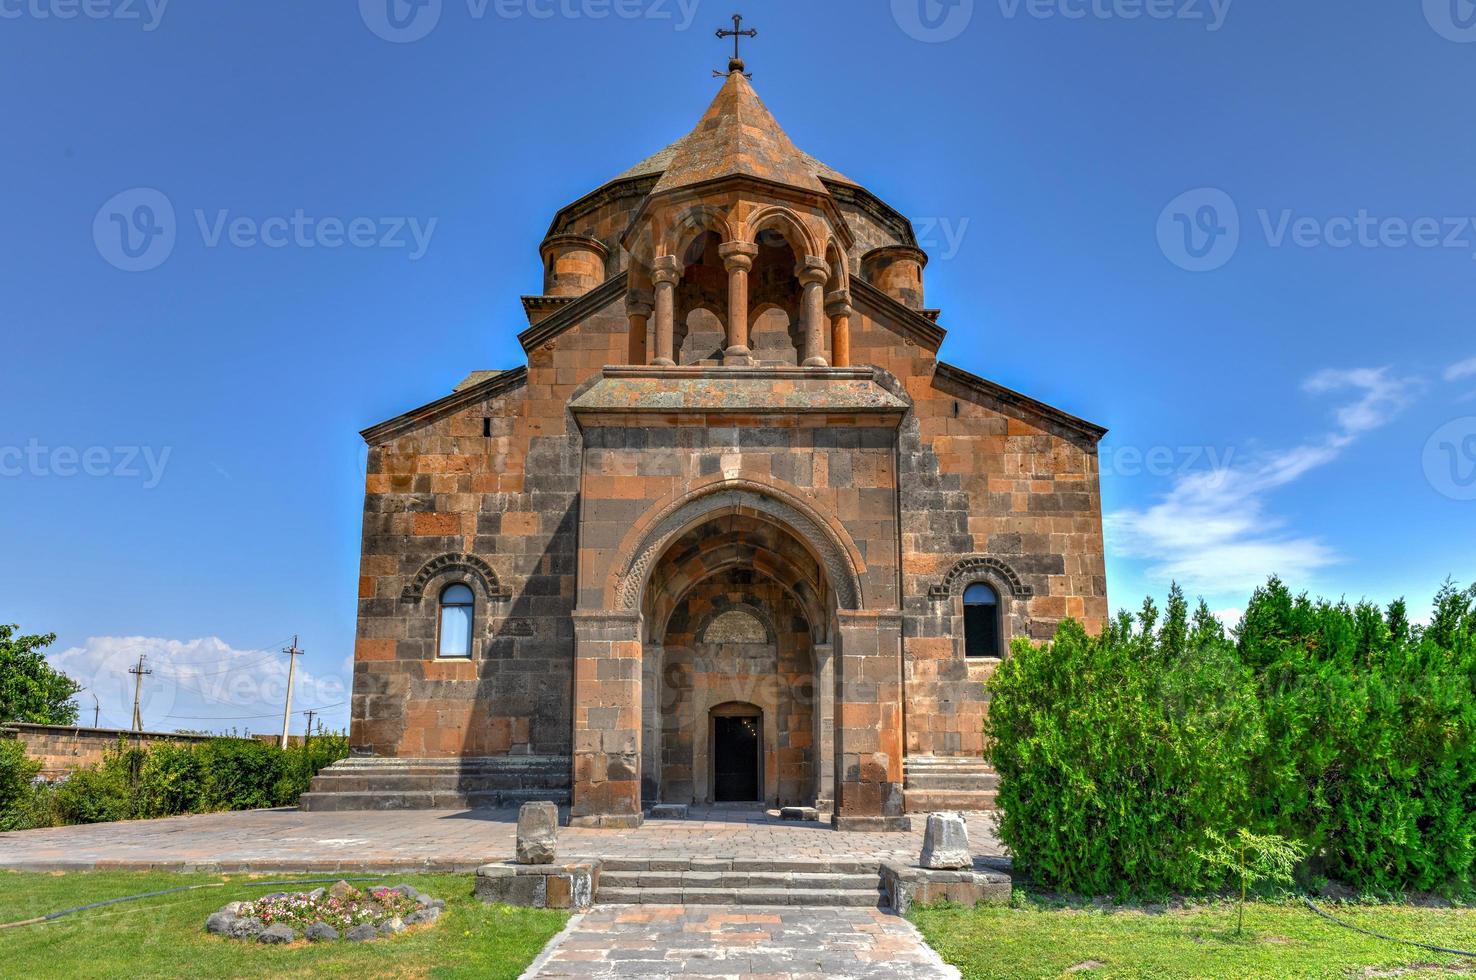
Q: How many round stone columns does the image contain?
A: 5